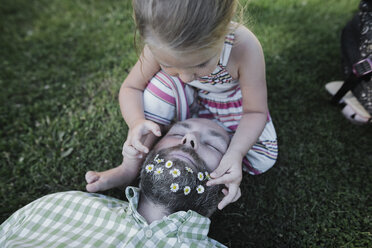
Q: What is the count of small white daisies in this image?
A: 12